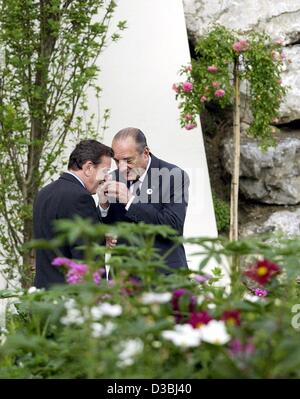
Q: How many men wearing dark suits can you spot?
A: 2